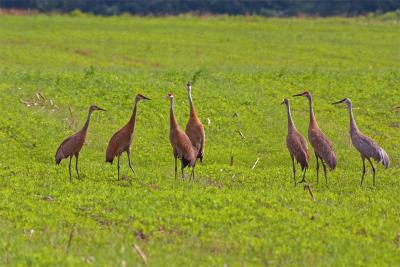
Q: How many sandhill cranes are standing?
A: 7